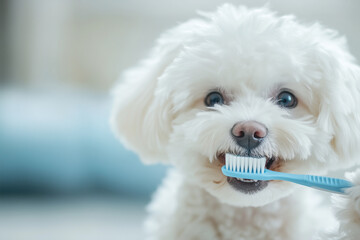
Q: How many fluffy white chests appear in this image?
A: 1